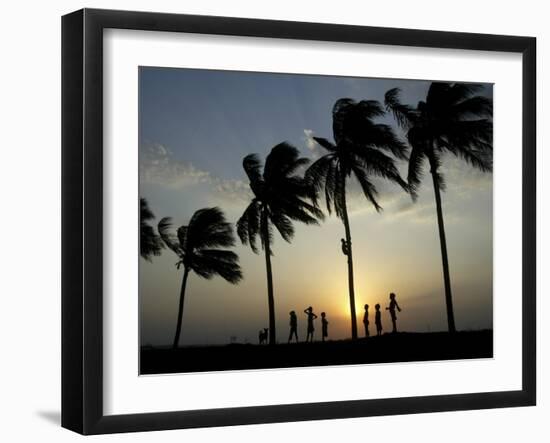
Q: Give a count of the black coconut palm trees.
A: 5